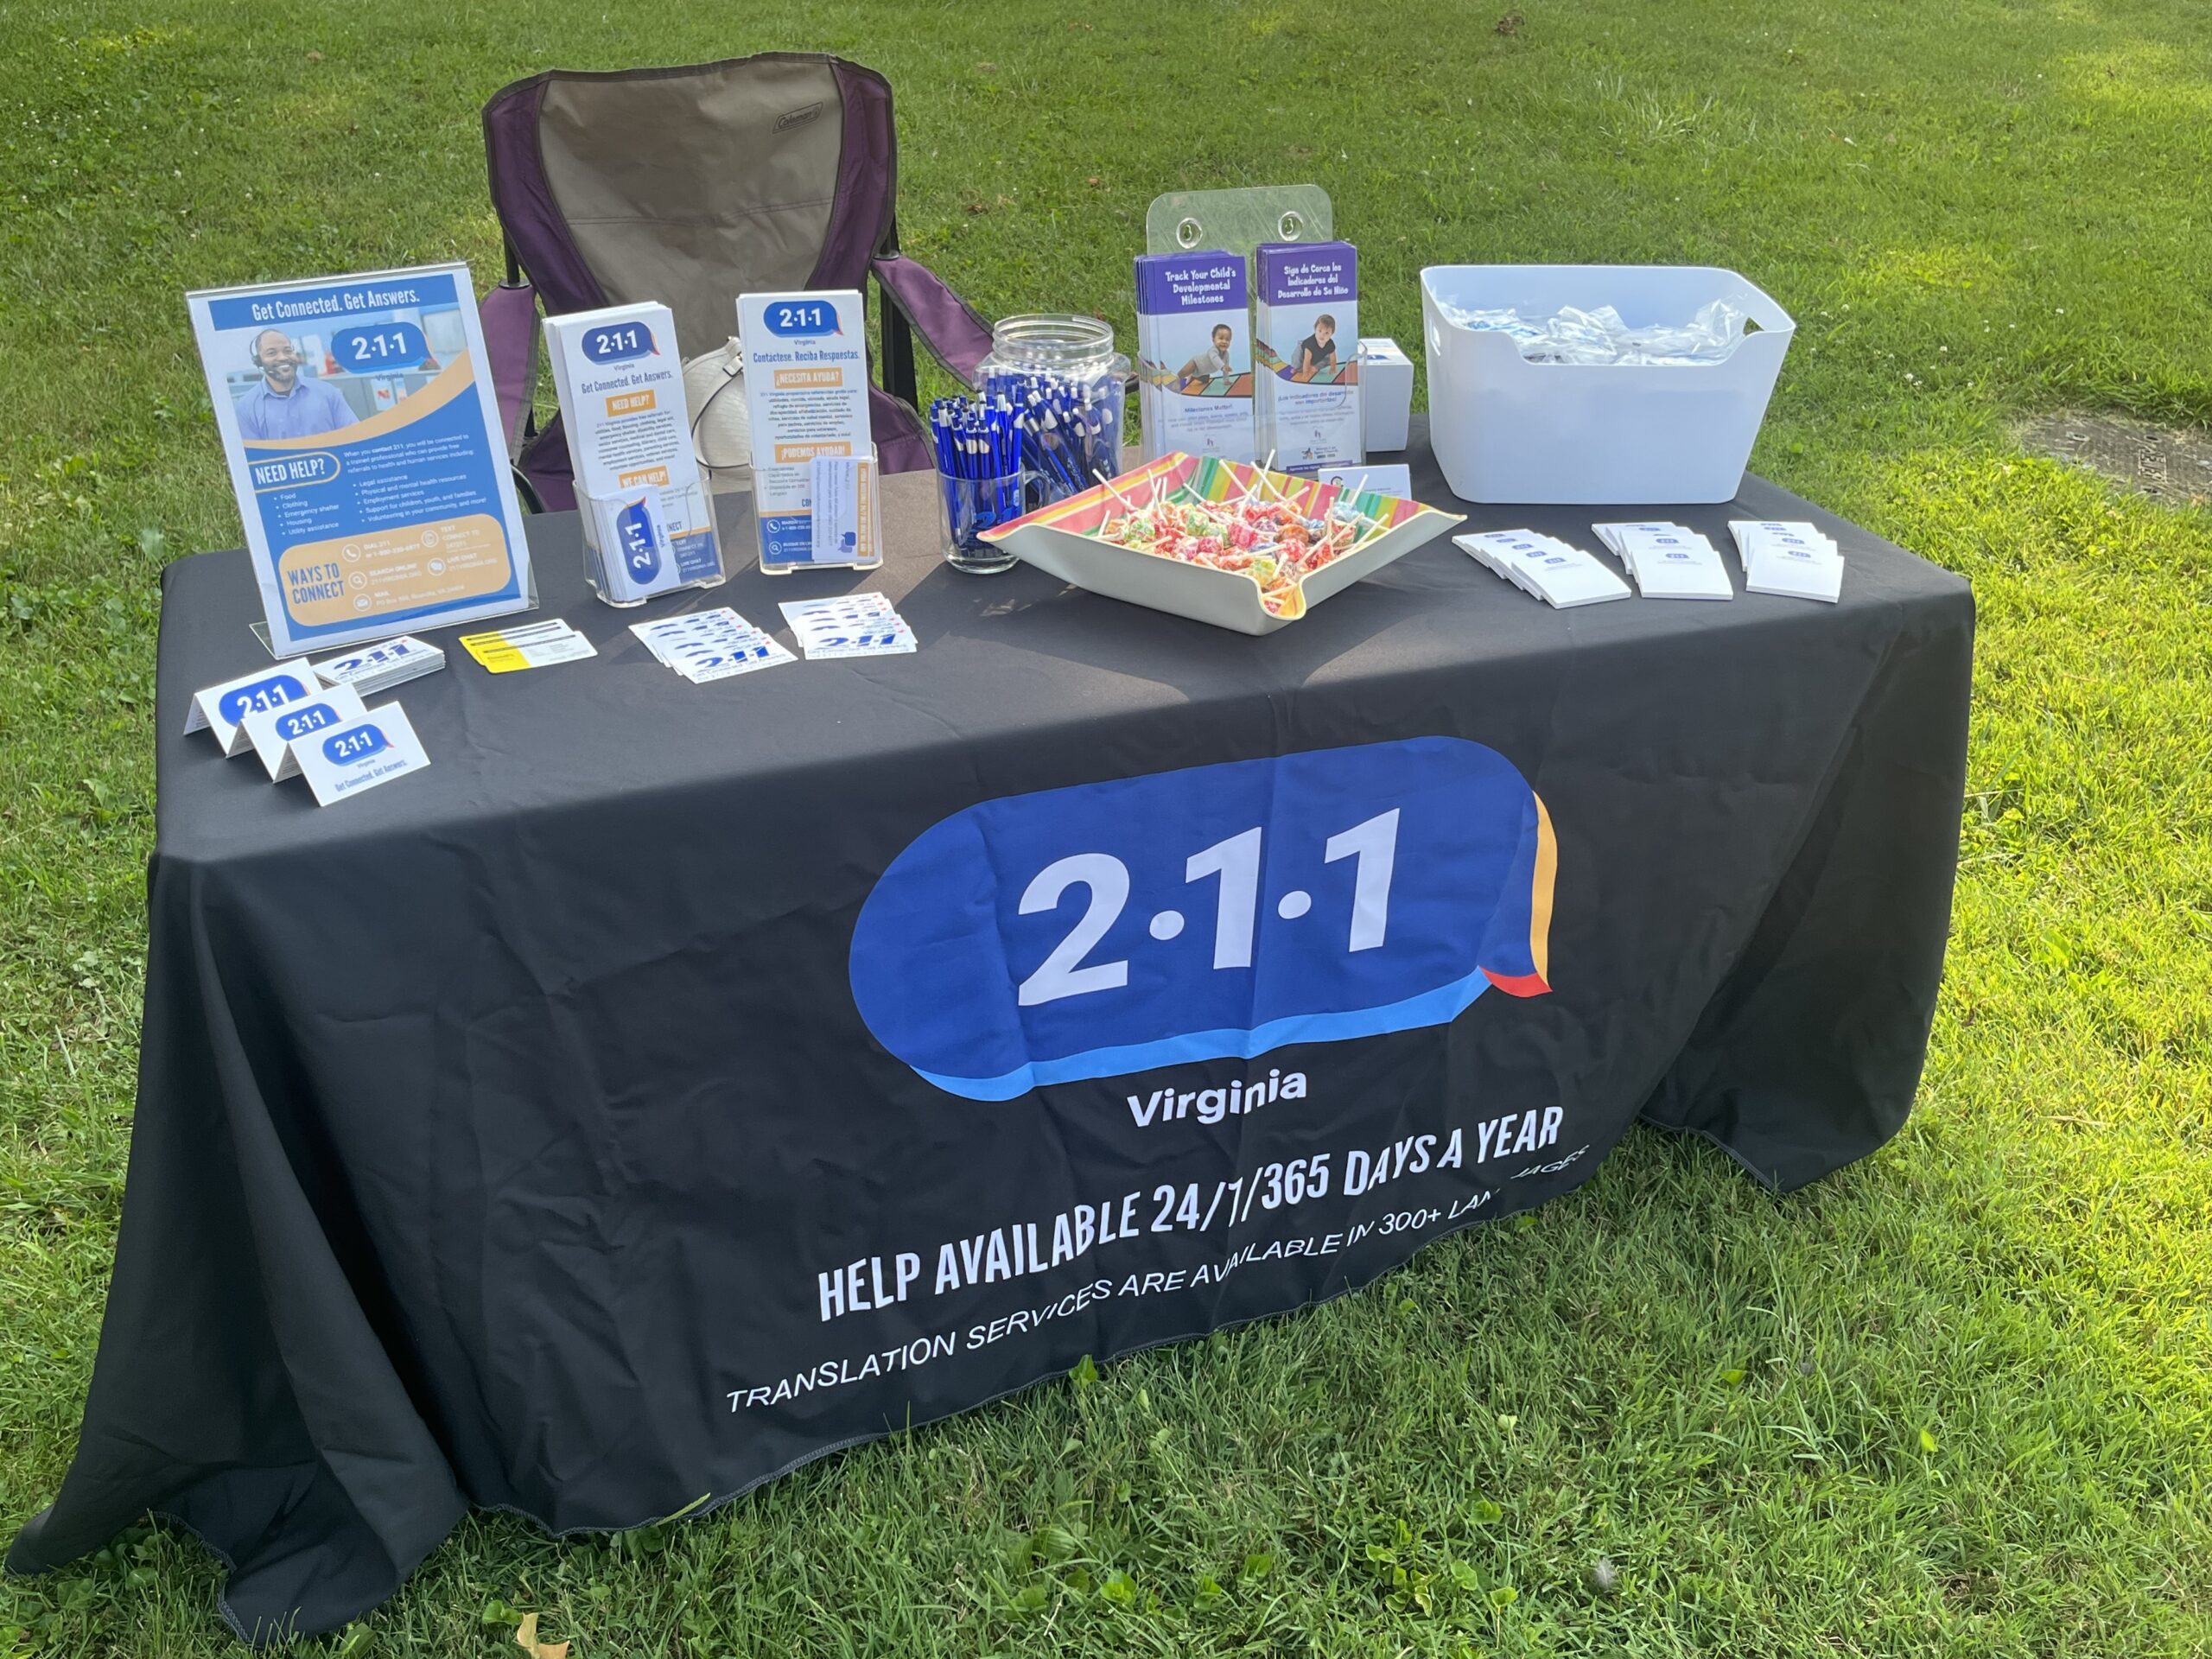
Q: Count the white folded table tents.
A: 3